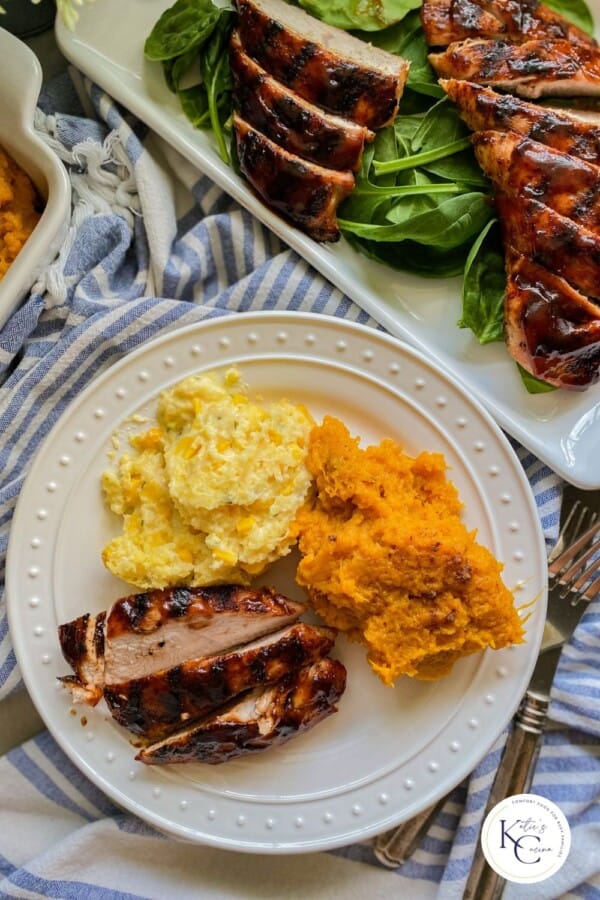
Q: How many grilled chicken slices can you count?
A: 12